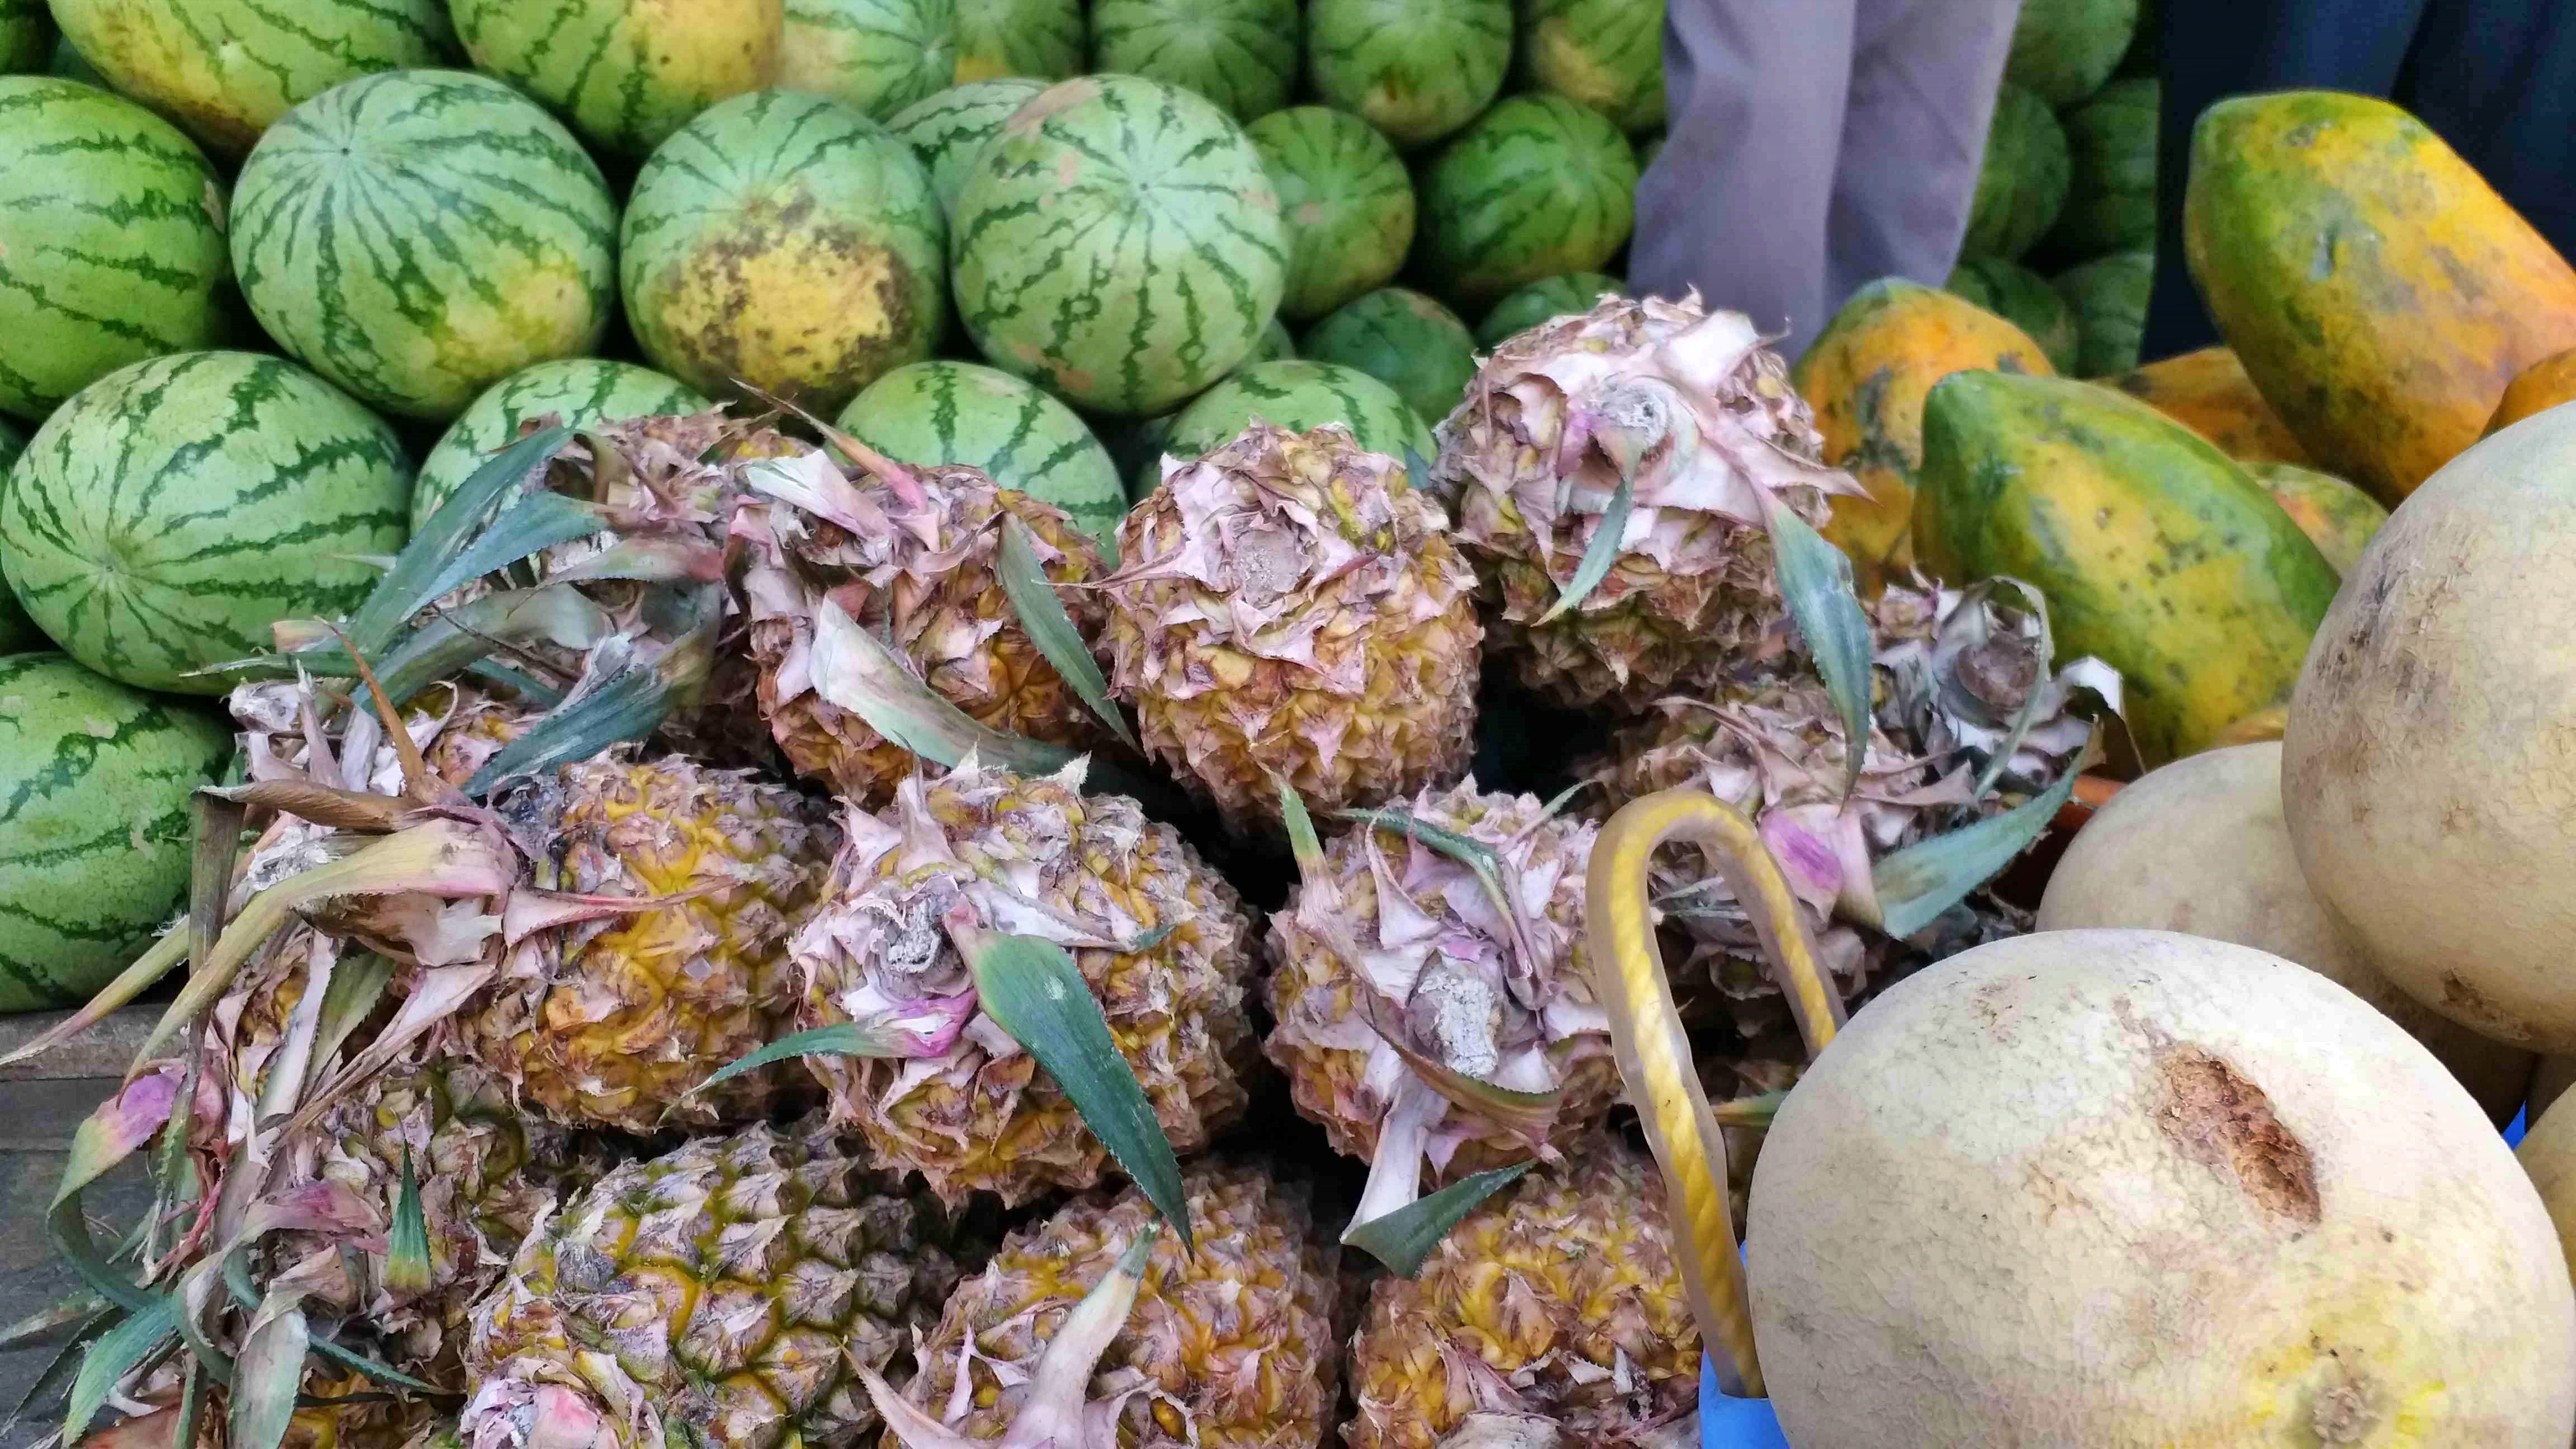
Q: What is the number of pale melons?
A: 4